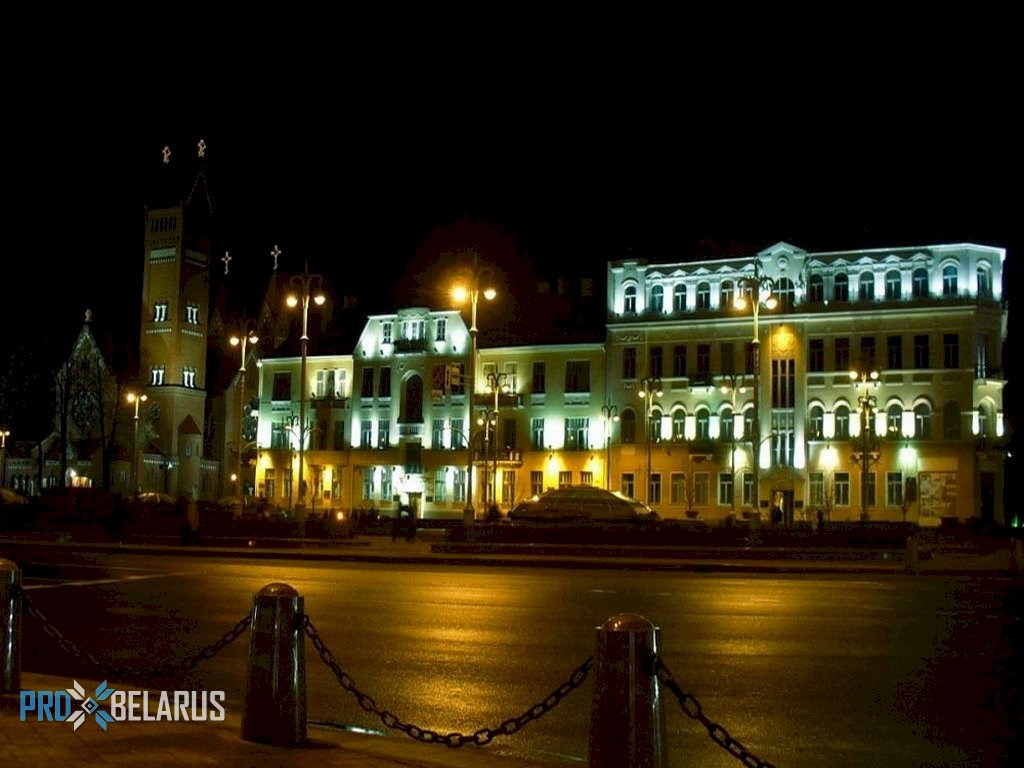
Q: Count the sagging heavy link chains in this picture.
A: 3